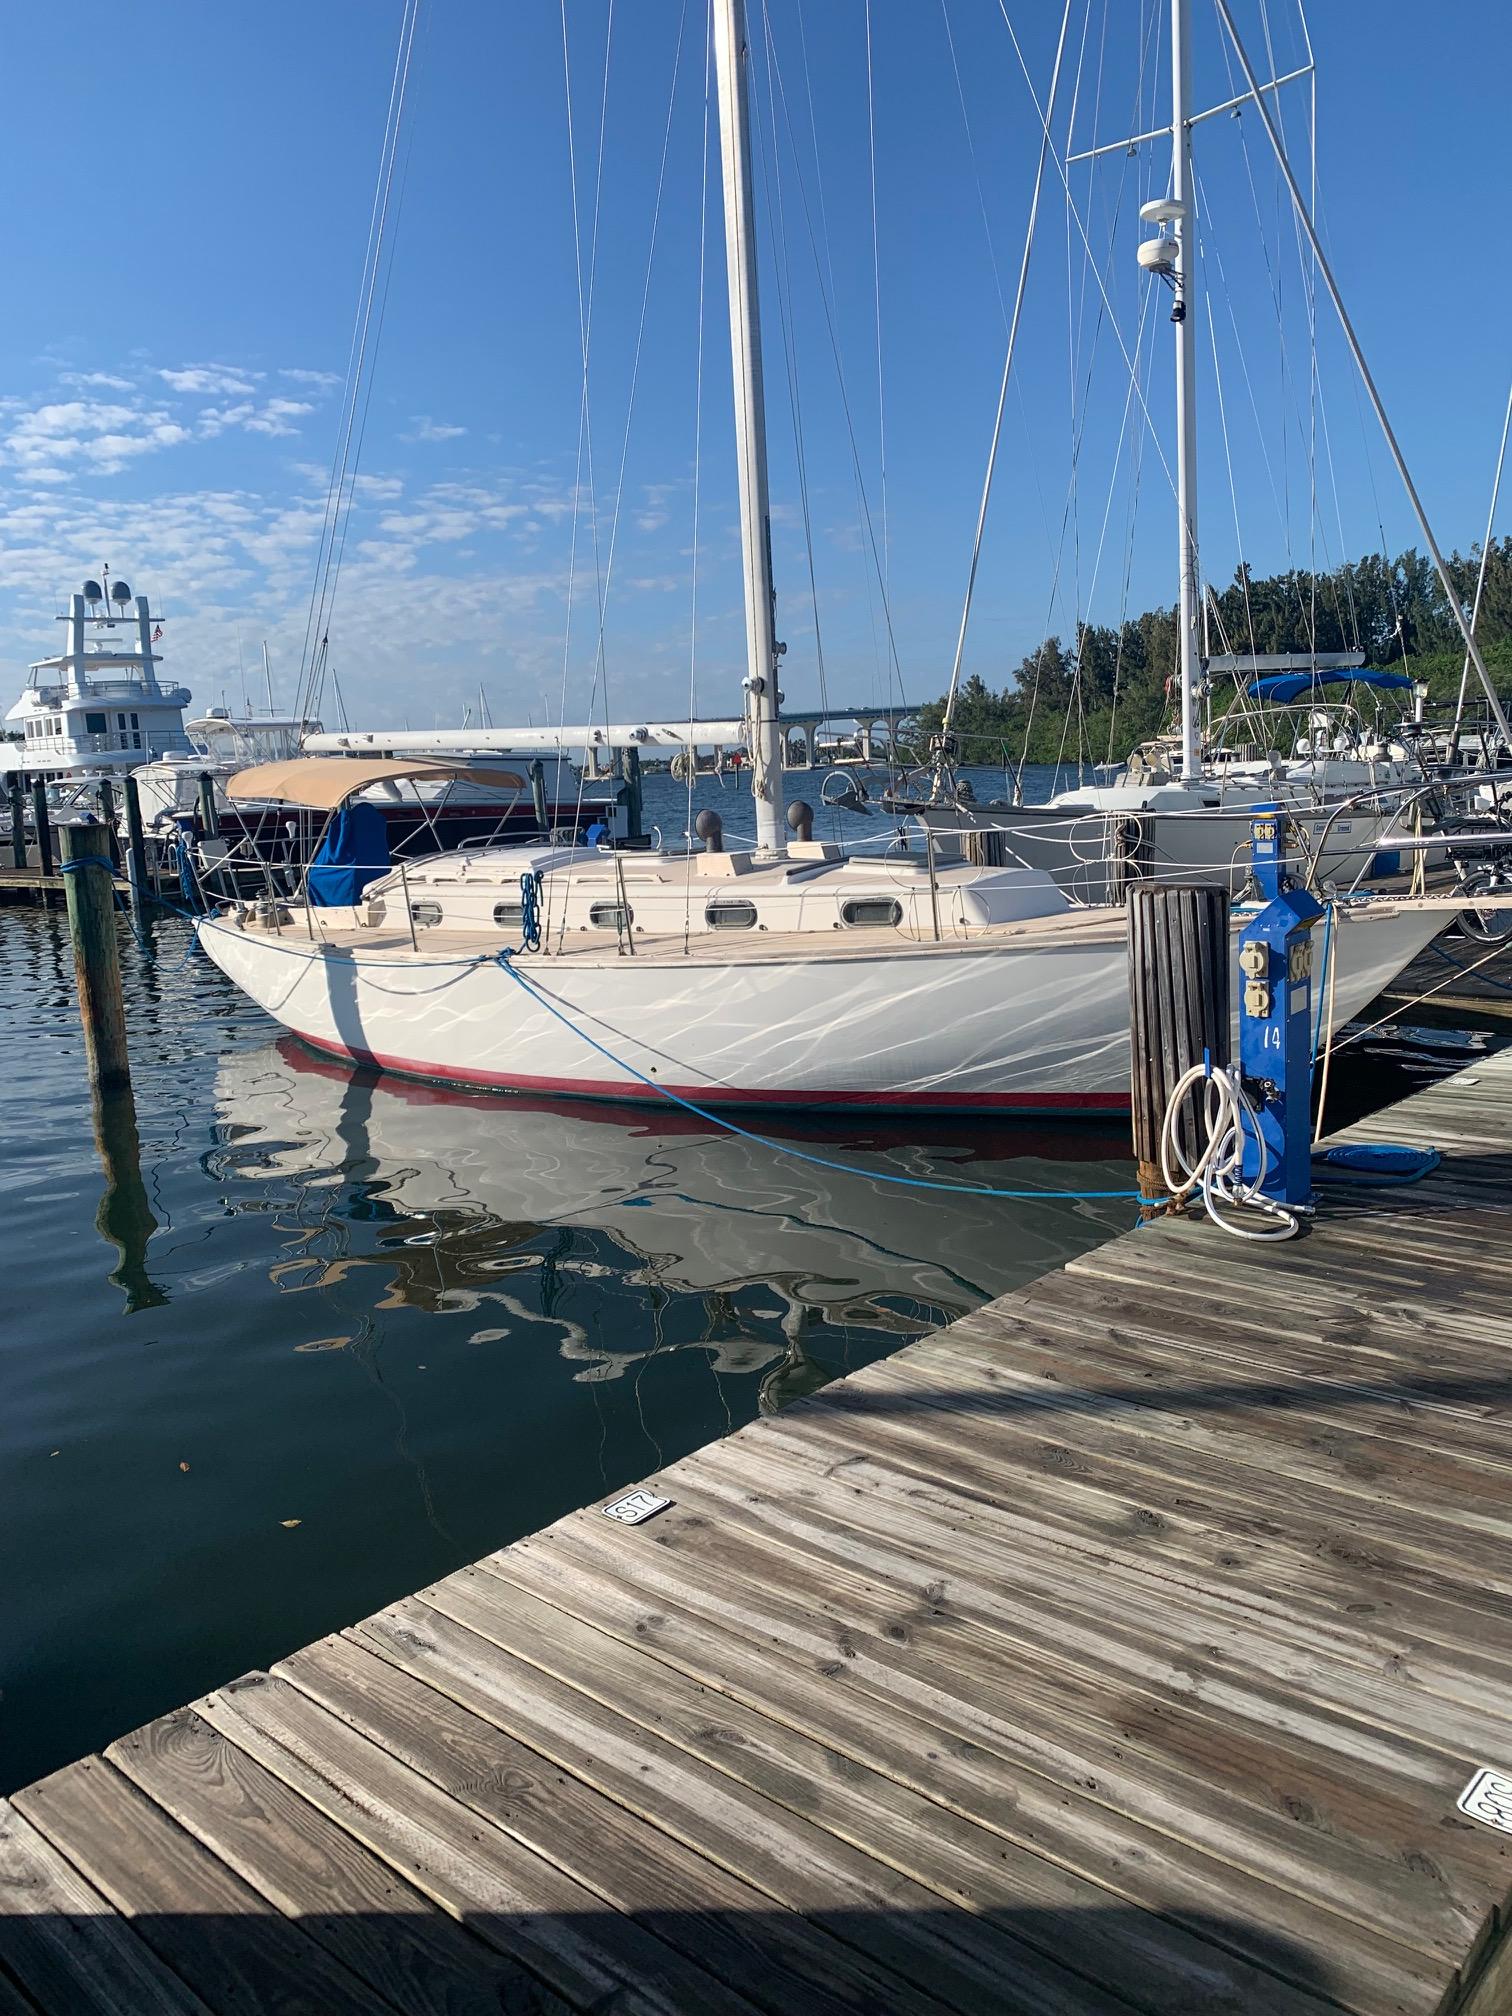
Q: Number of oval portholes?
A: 5